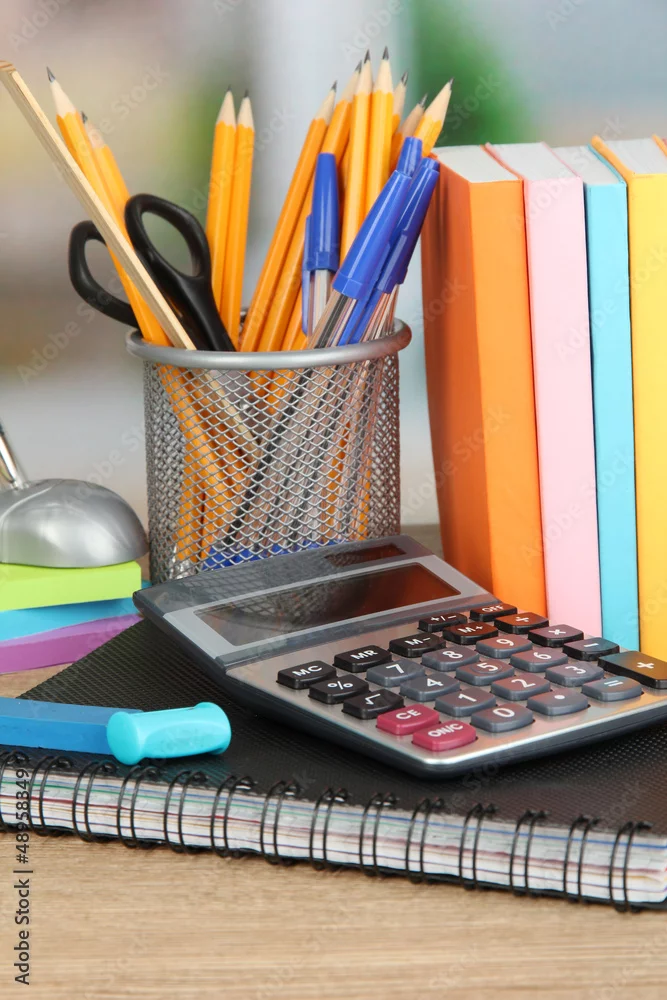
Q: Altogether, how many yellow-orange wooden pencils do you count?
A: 11